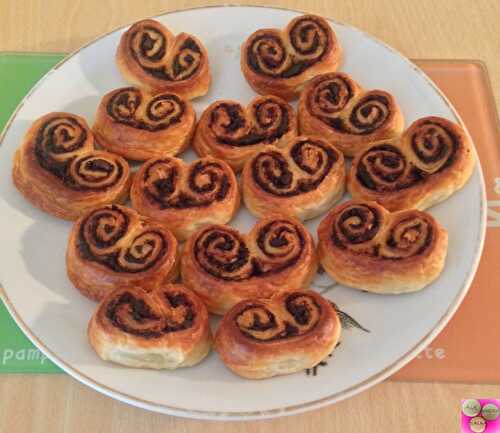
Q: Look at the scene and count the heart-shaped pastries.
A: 14